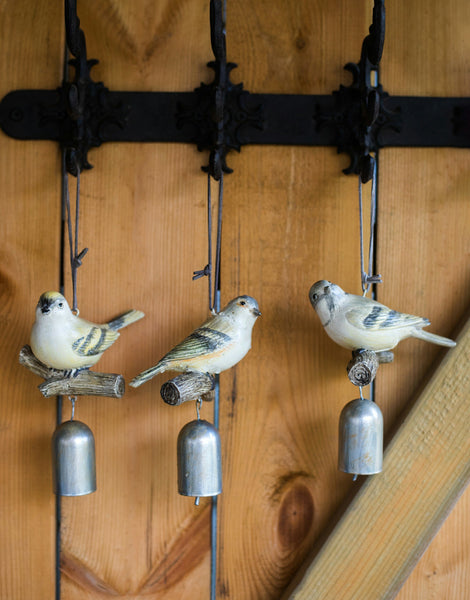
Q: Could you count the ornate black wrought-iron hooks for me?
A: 3